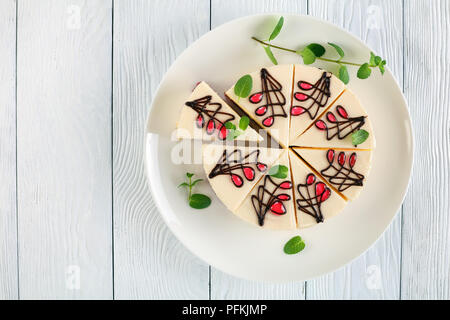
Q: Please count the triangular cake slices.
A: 8